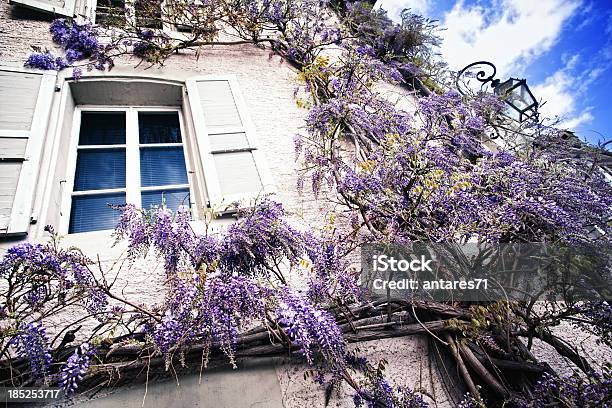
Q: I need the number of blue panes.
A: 6